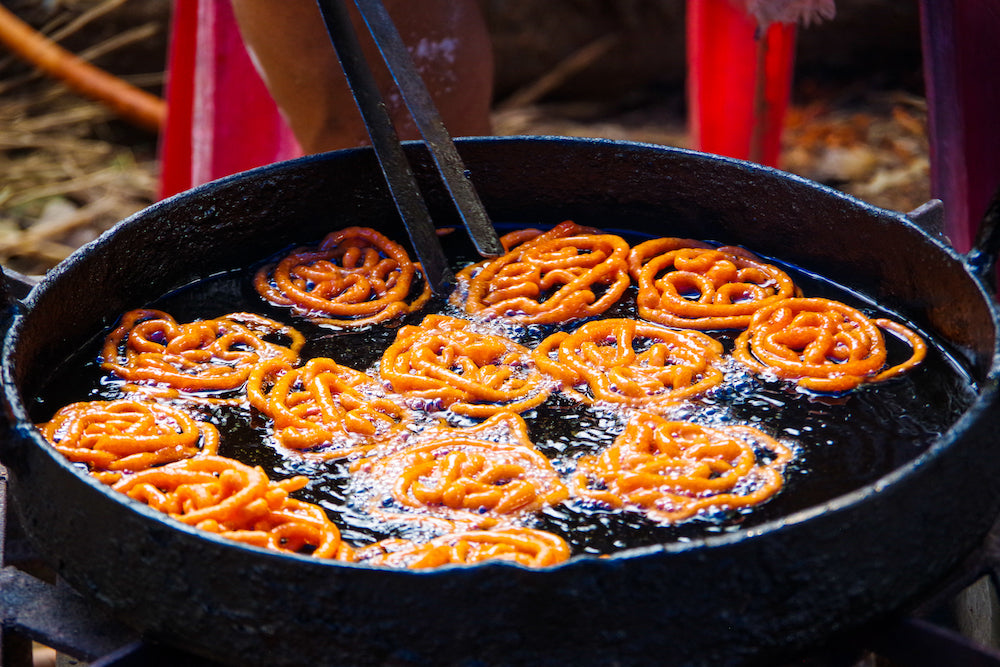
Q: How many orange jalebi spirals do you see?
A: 13